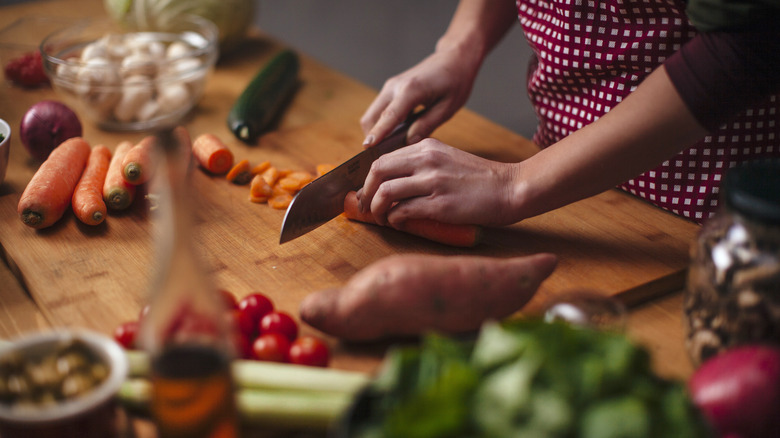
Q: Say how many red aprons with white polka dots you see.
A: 1